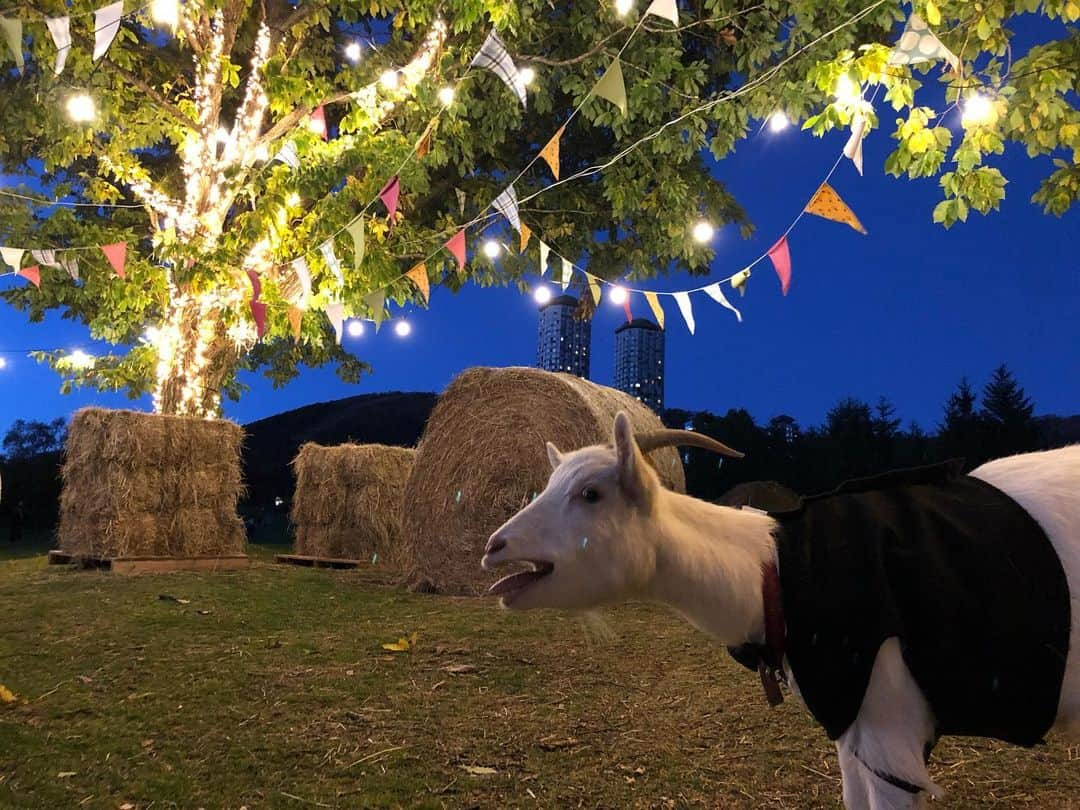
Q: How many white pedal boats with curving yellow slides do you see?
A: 0